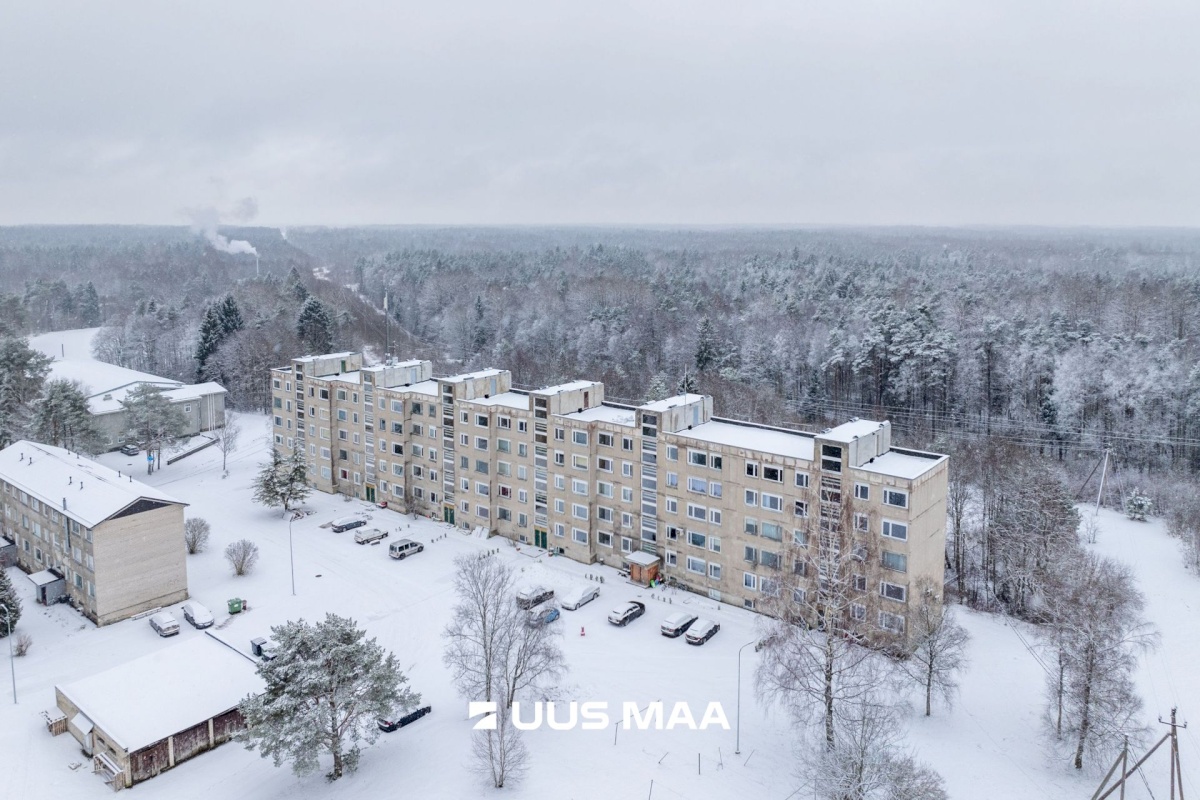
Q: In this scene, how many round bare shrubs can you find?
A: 2